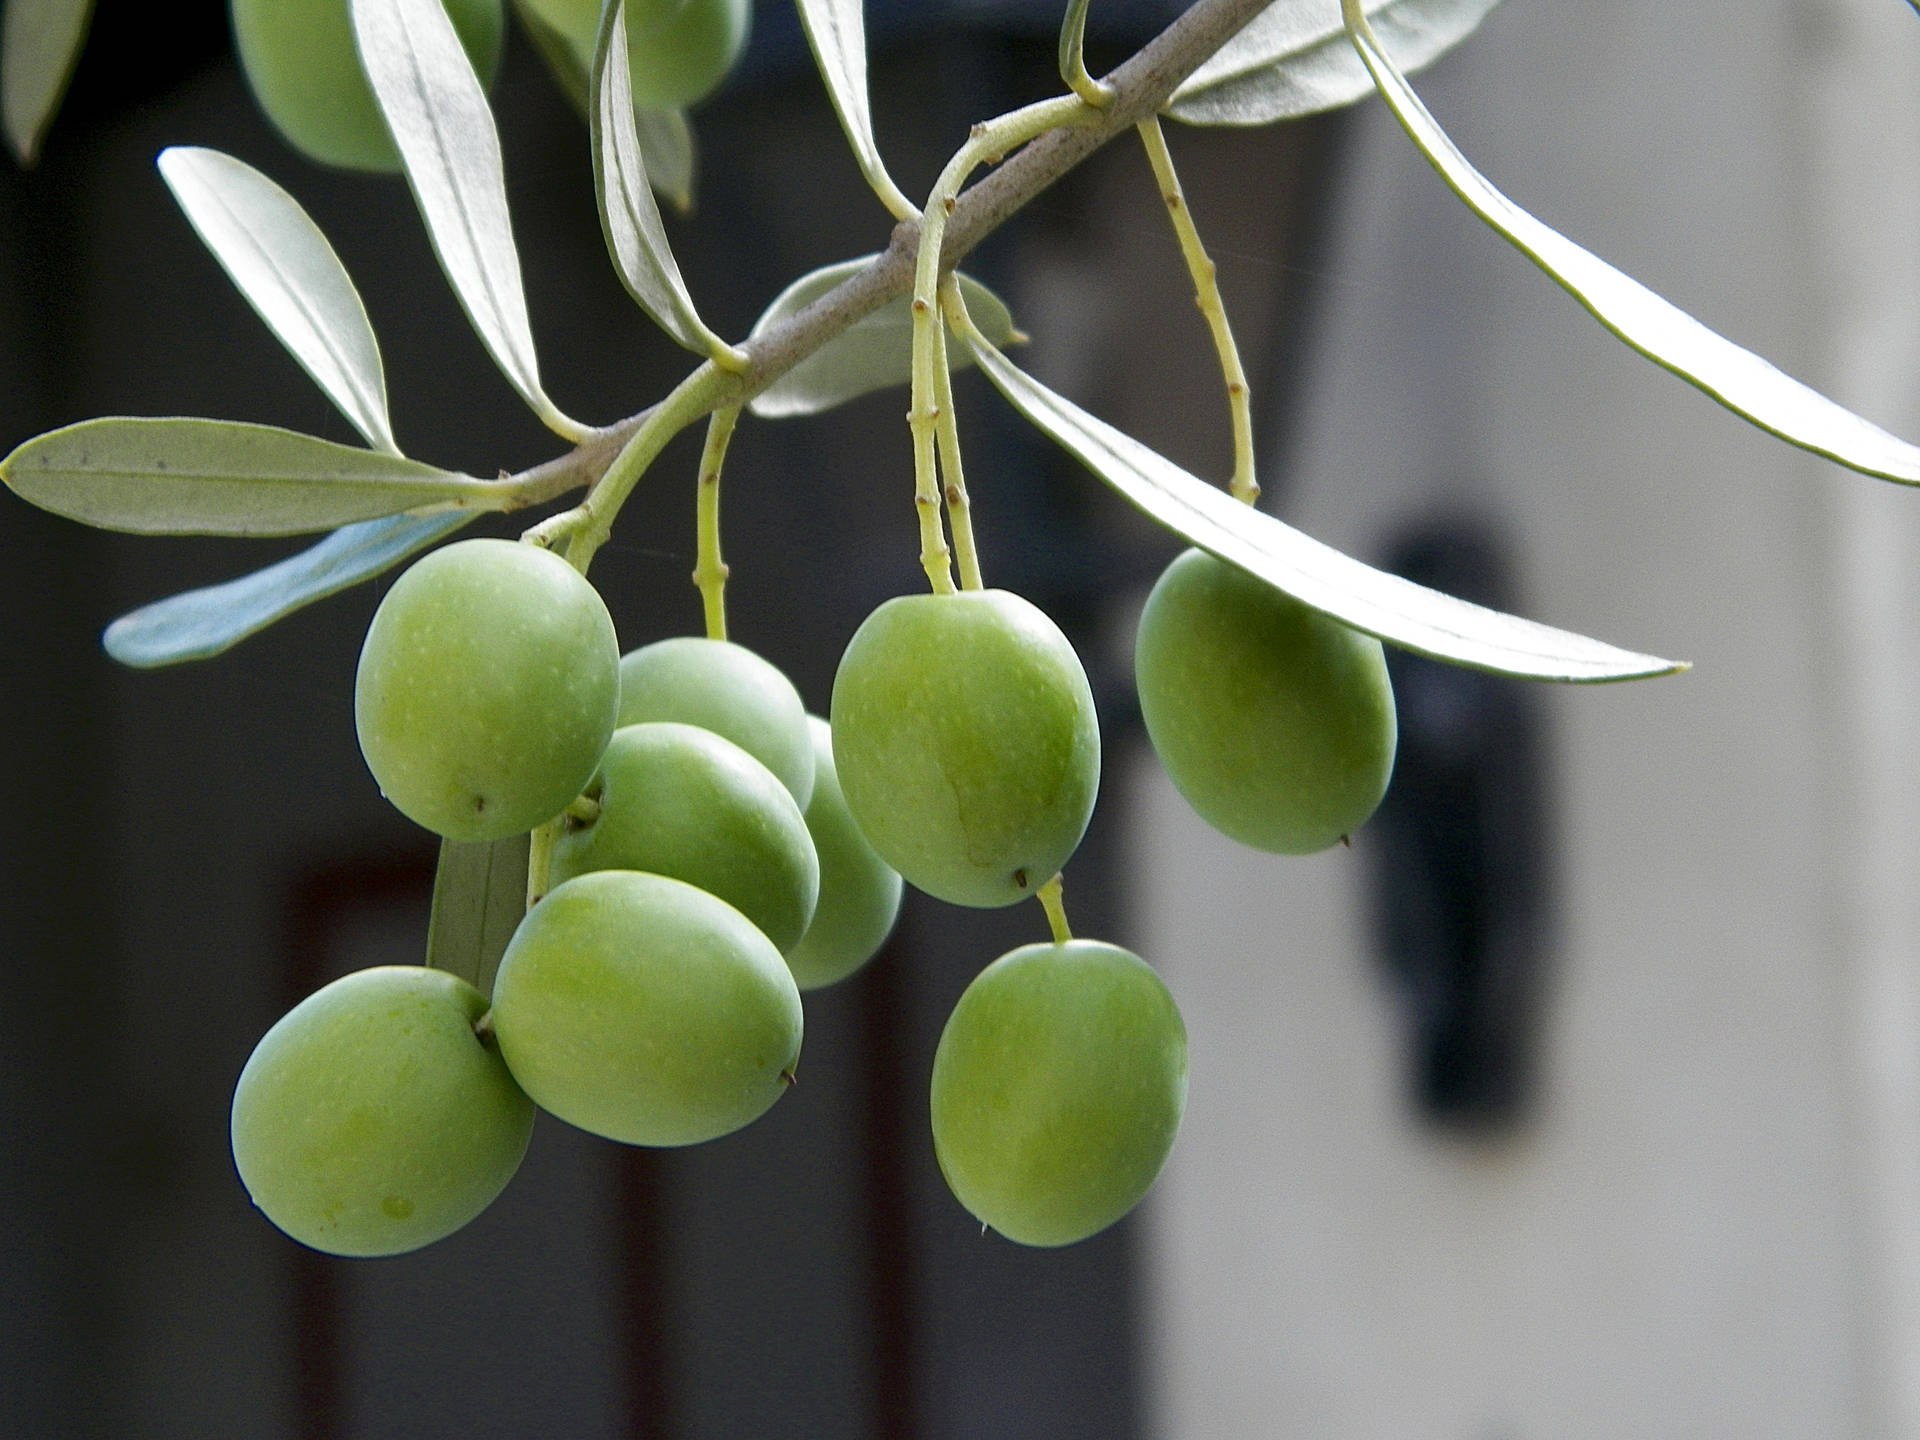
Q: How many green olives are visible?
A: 11